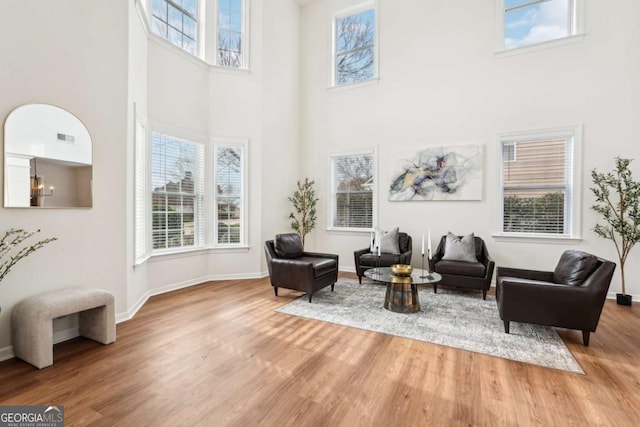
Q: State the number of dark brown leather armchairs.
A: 4